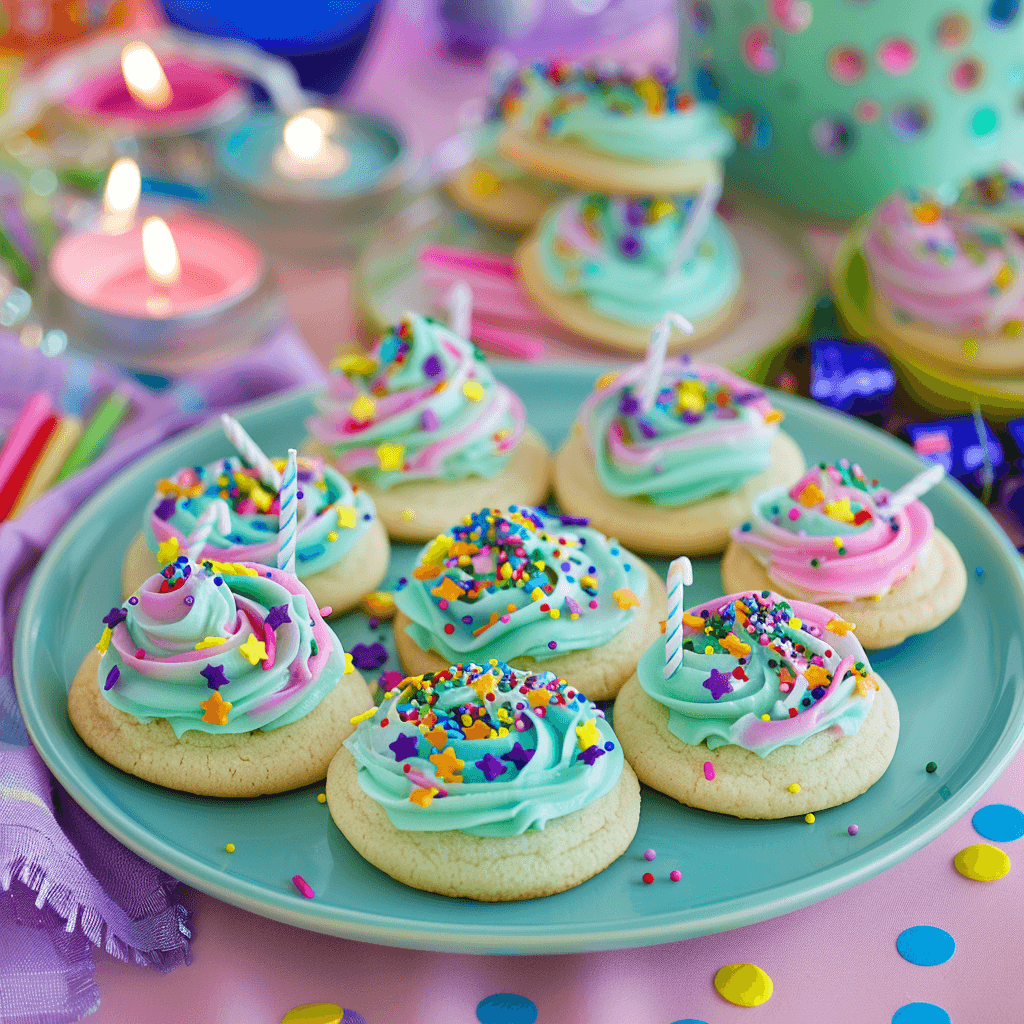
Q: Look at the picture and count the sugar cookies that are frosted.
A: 13